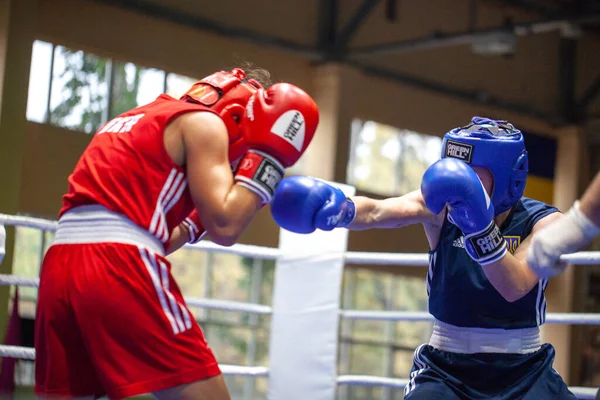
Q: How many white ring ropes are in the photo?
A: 3